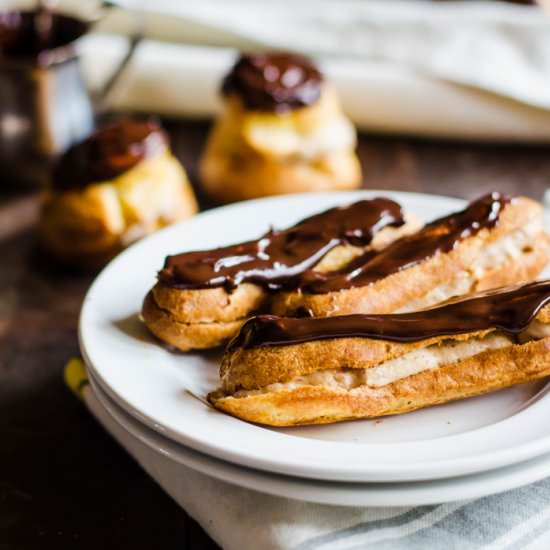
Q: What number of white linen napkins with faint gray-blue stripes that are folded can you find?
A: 1